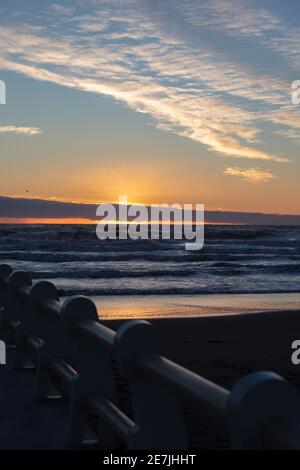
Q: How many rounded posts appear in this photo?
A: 6